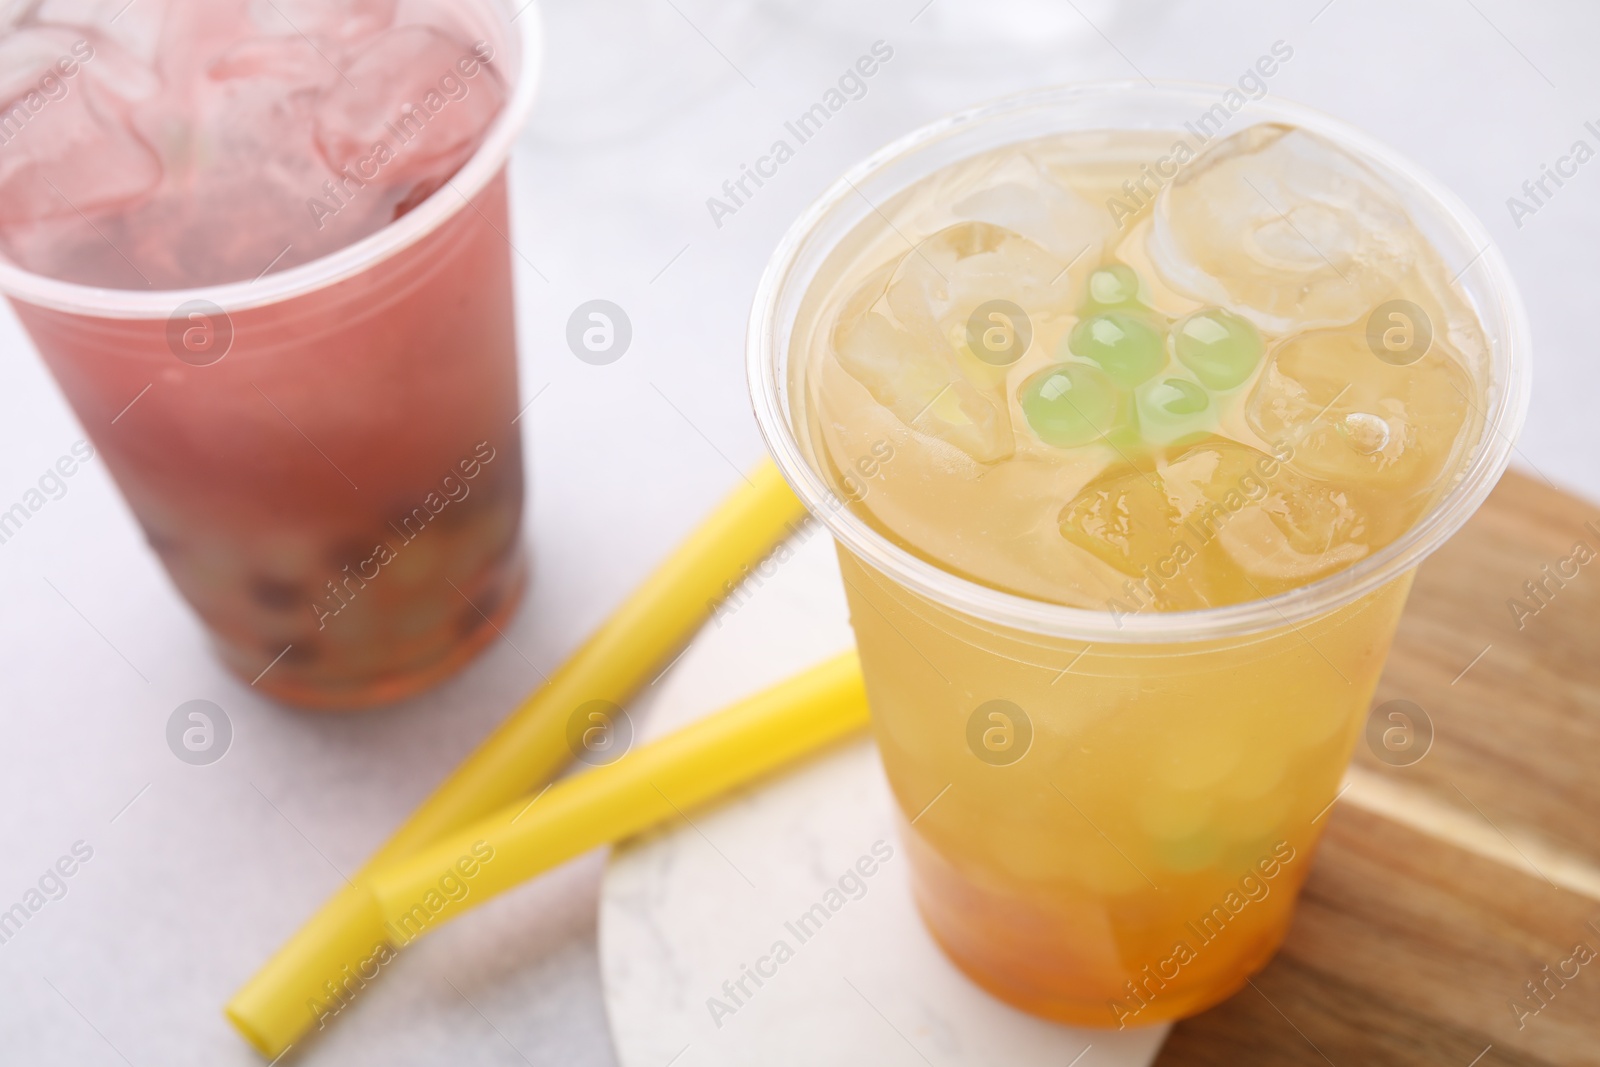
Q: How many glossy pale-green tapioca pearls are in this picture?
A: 5